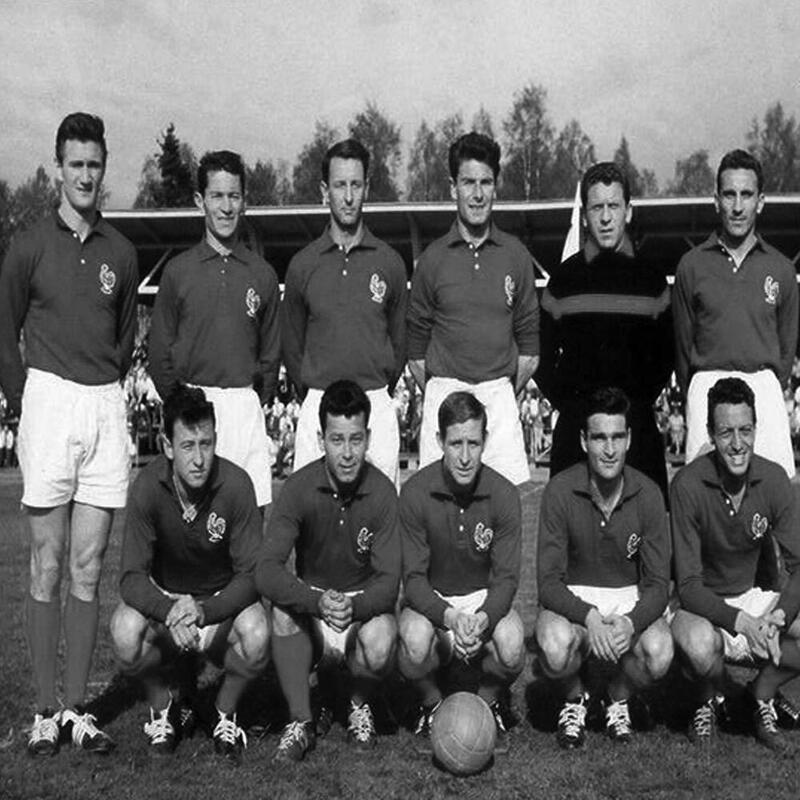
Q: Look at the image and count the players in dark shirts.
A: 11